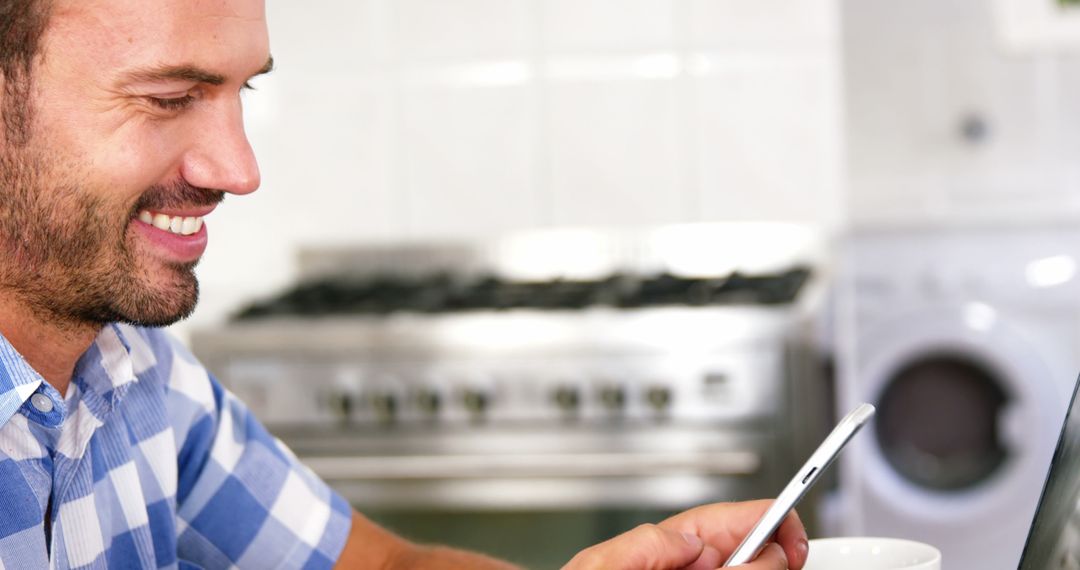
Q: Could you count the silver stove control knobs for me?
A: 7